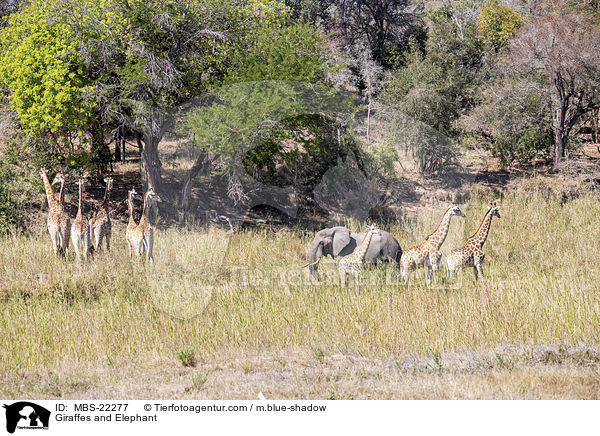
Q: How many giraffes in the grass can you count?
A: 9